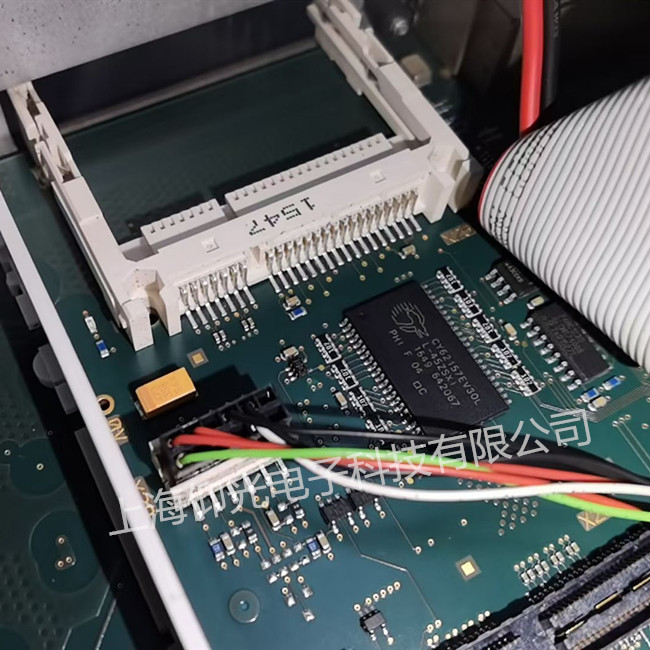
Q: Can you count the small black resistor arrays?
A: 9